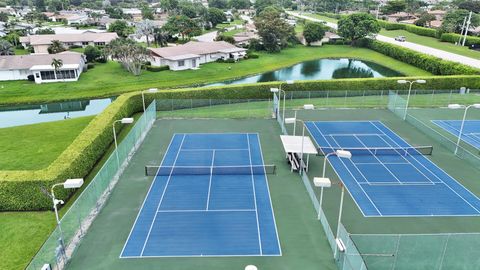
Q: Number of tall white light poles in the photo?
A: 11